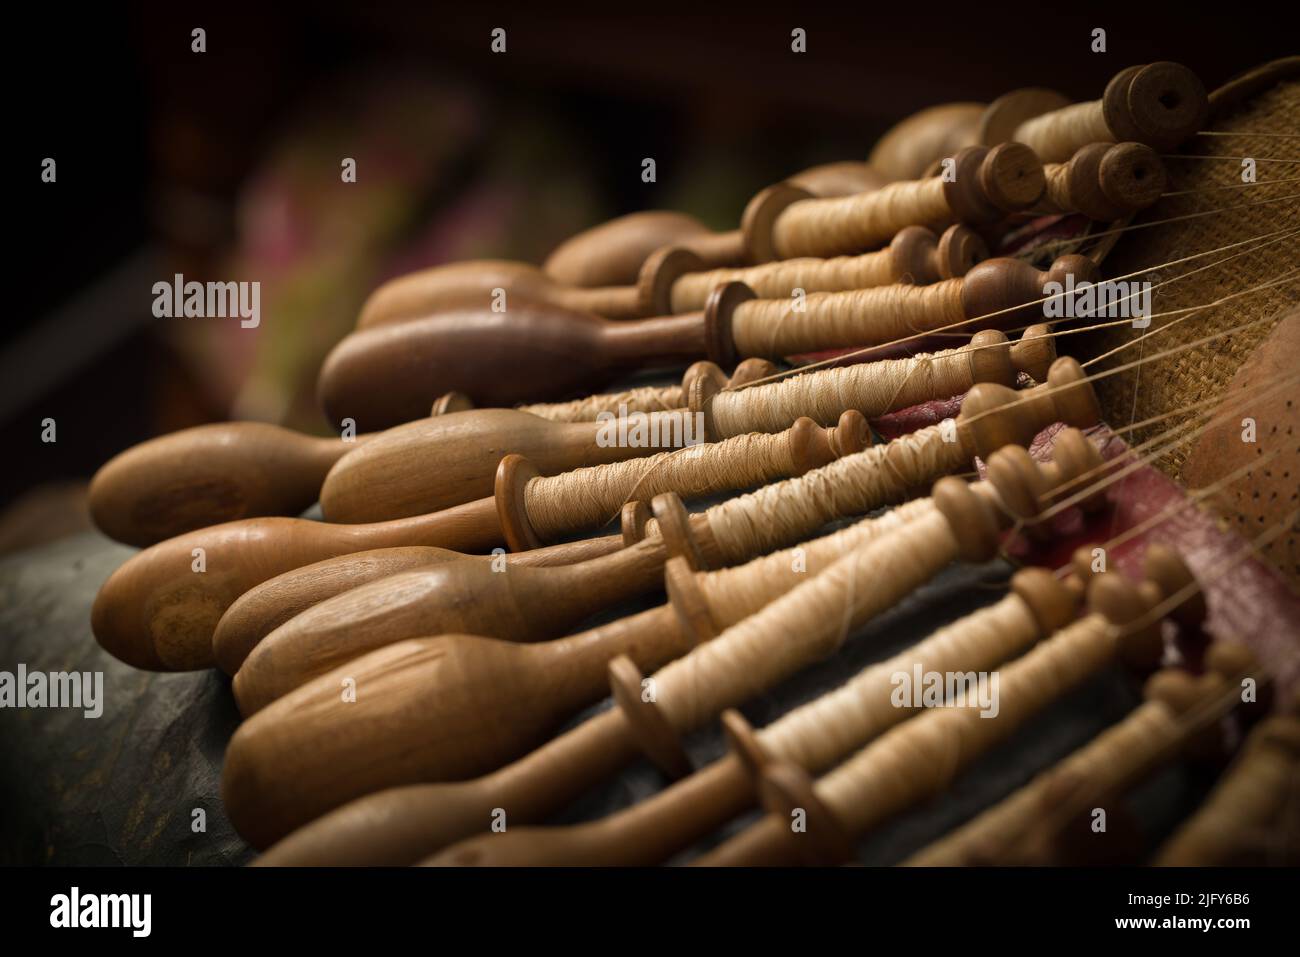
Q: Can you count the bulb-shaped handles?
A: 13